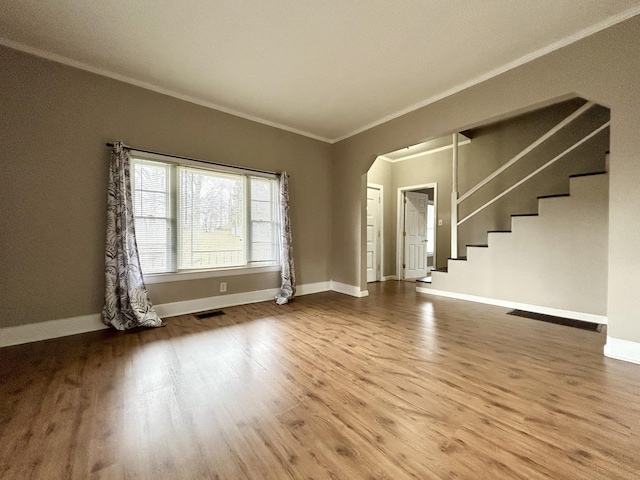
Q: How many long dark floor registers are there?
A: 2